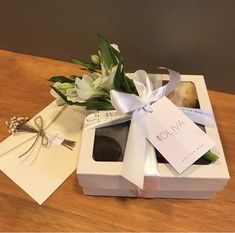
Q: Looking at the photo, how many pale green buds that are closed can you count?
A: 2